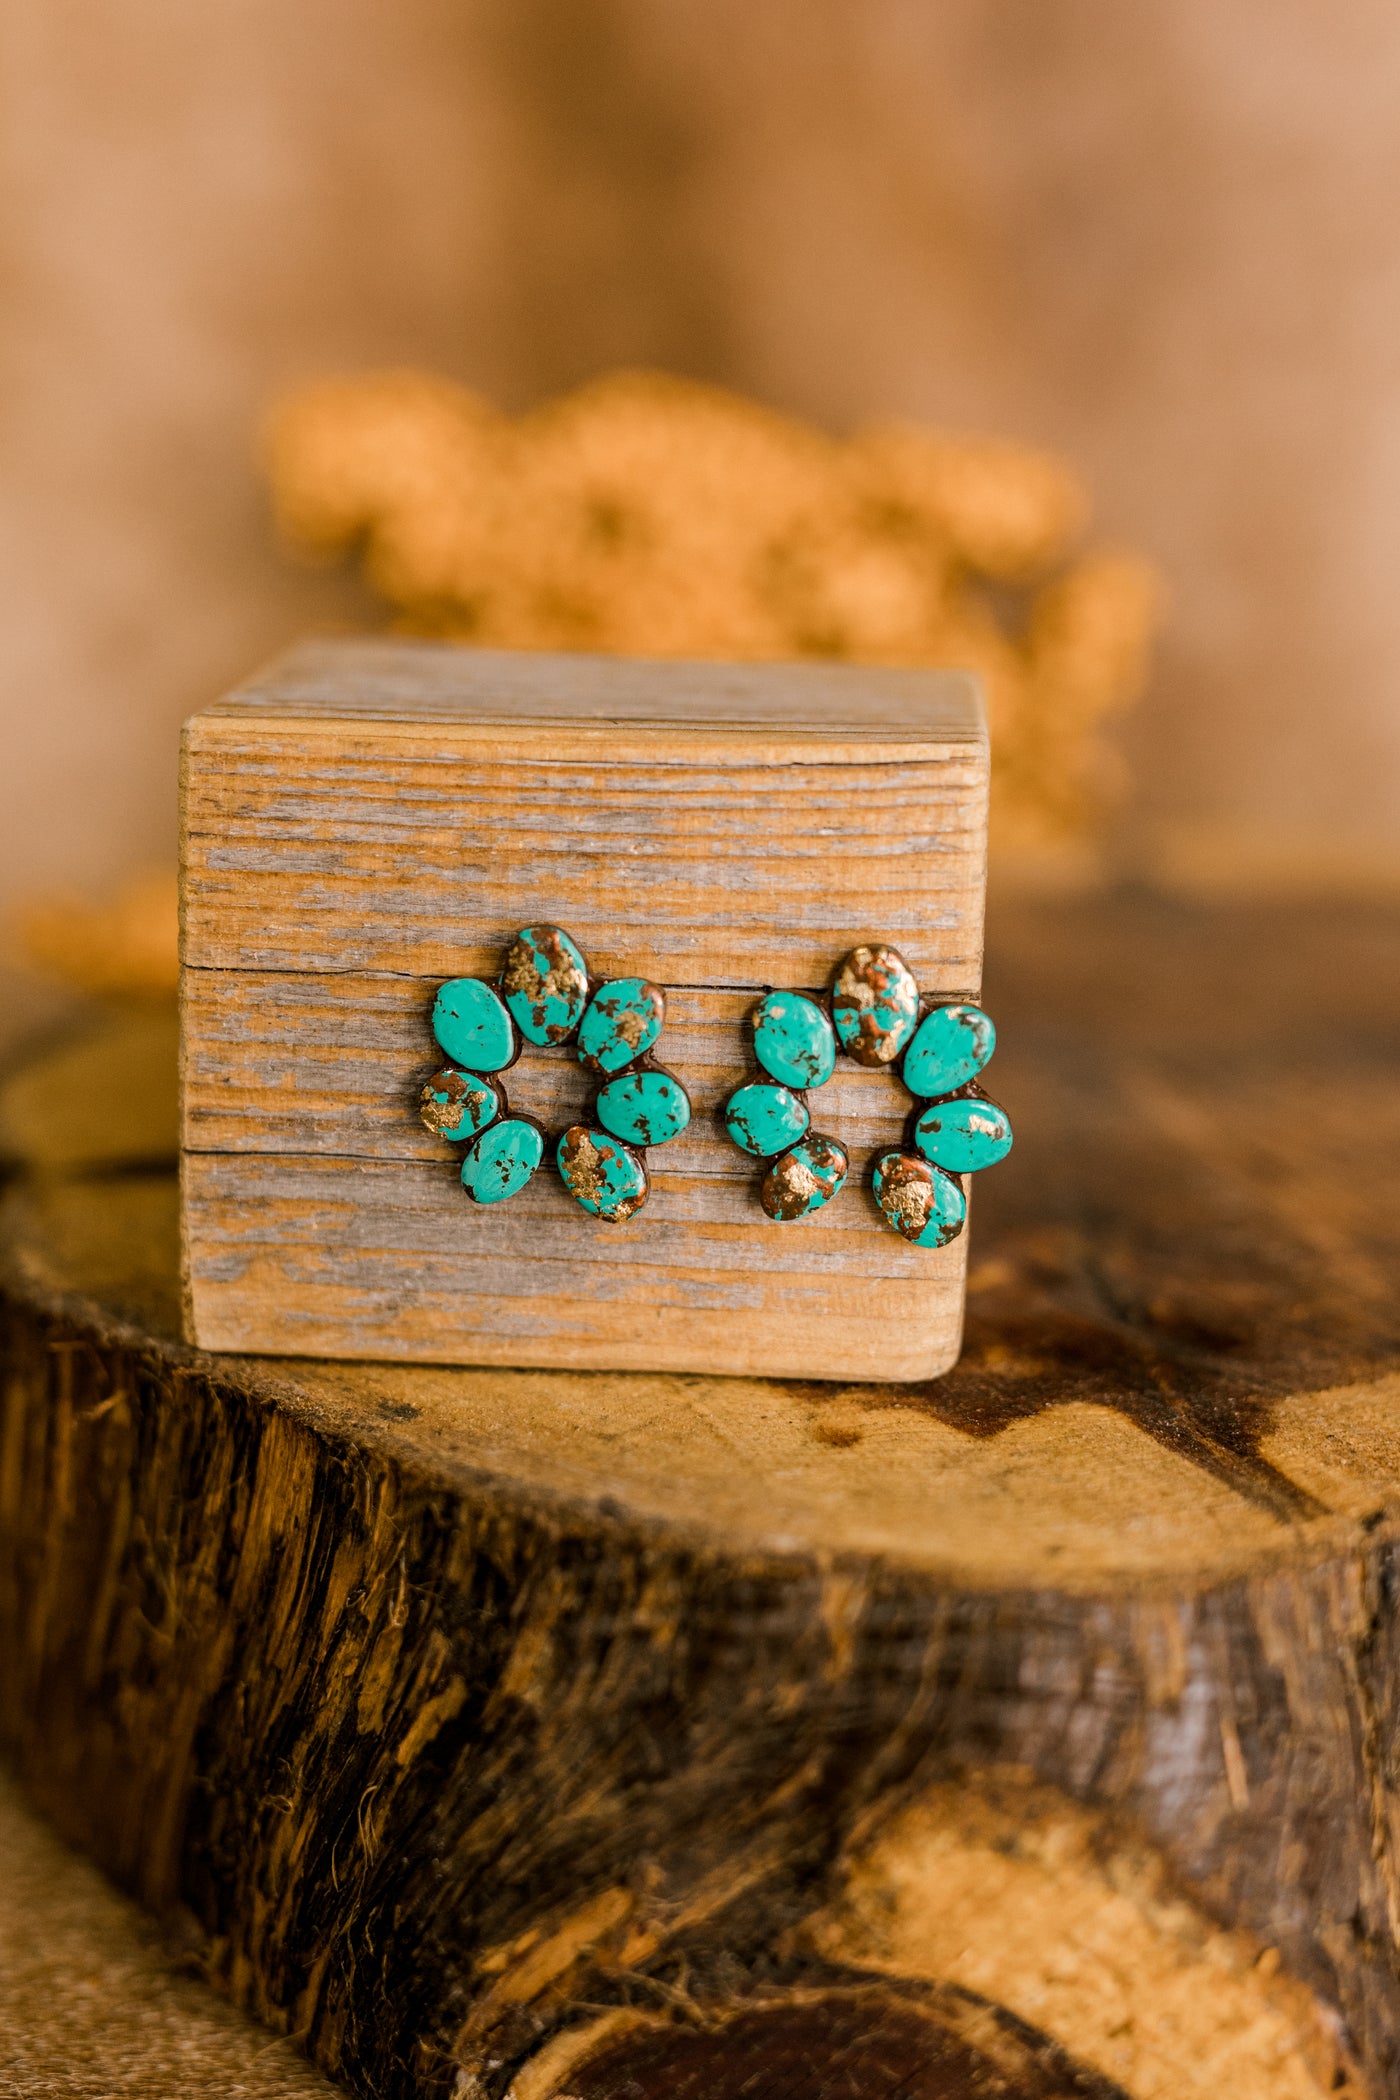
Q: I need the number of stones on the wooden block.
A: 14